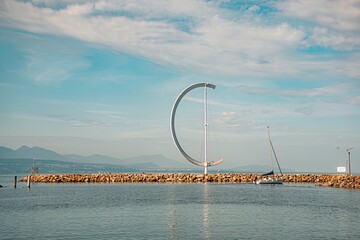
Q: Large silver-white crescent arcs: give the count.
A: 1